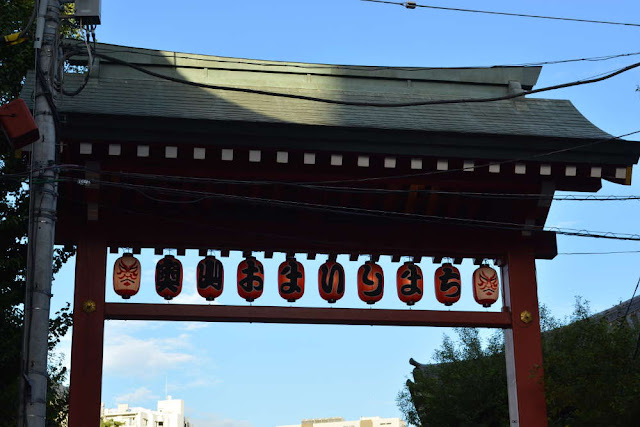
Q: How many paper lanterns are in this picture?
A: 10